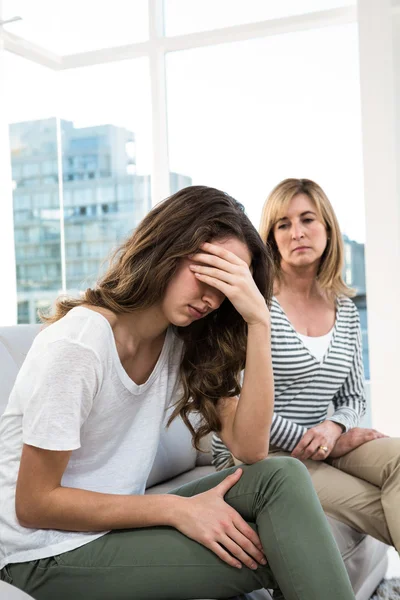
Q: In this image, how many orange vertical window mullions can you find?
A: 0